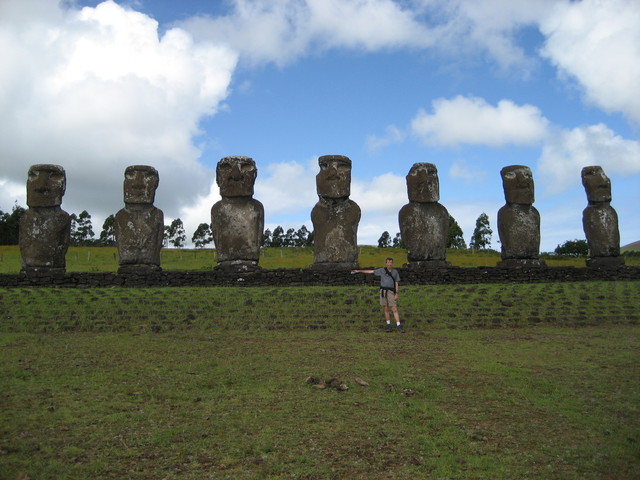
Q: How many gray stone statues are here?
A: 7